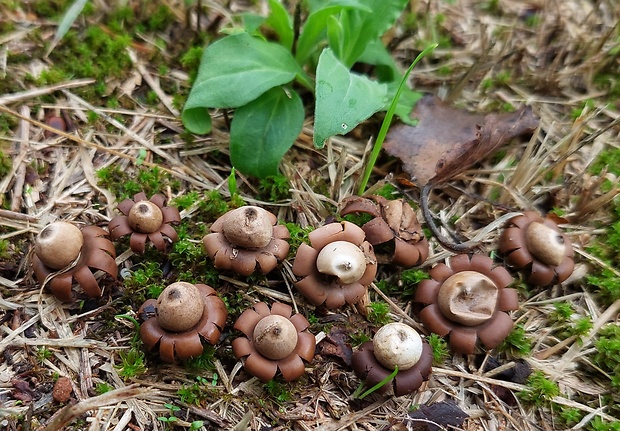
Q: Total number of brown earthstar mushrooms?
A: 10